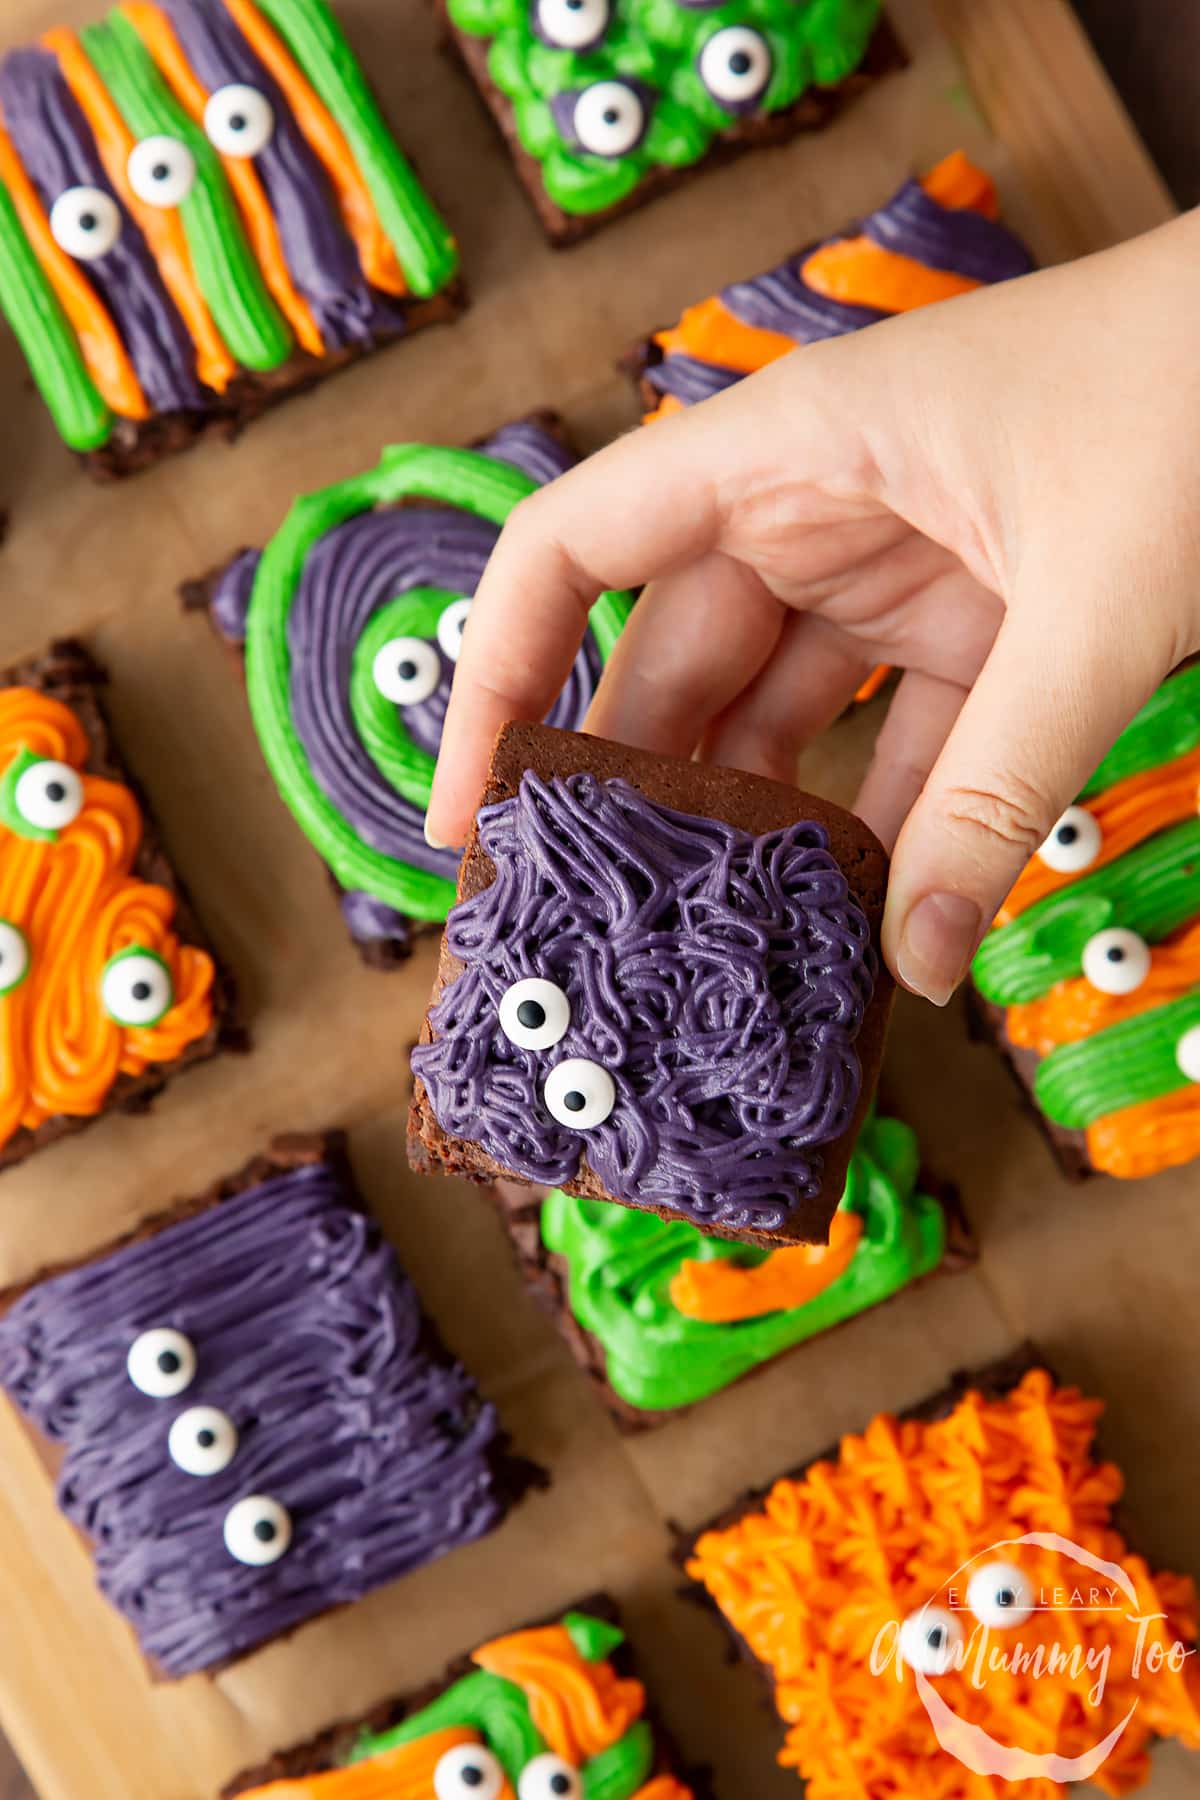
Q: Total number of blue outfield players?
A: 0